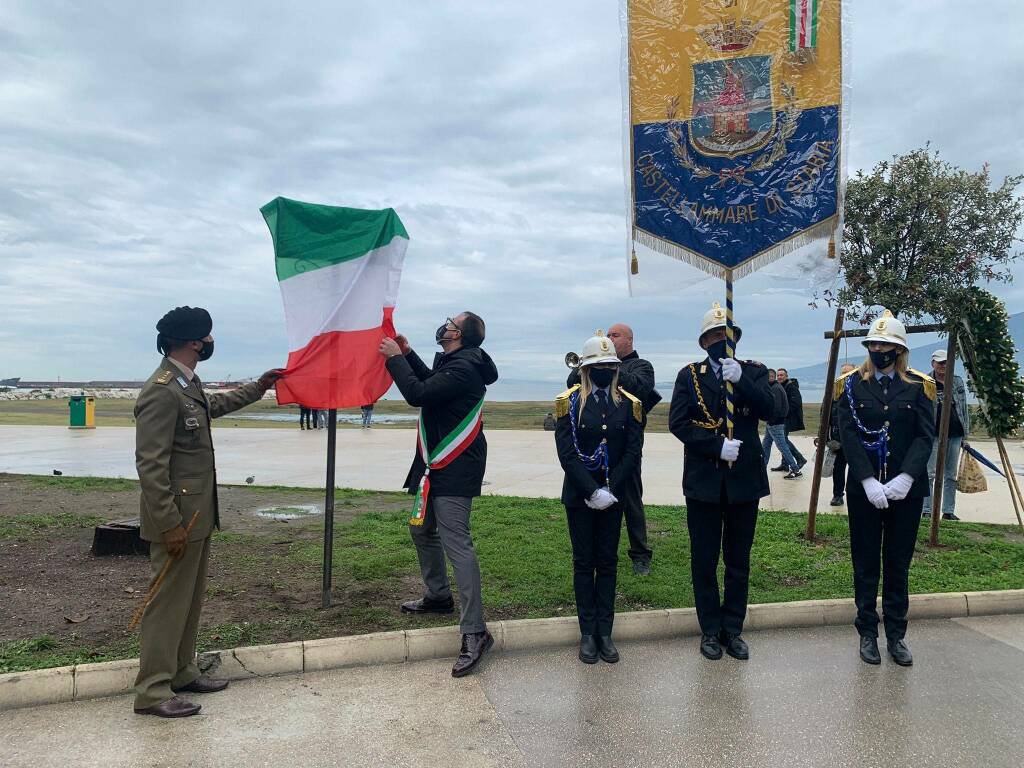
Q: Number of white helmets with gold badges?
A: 3